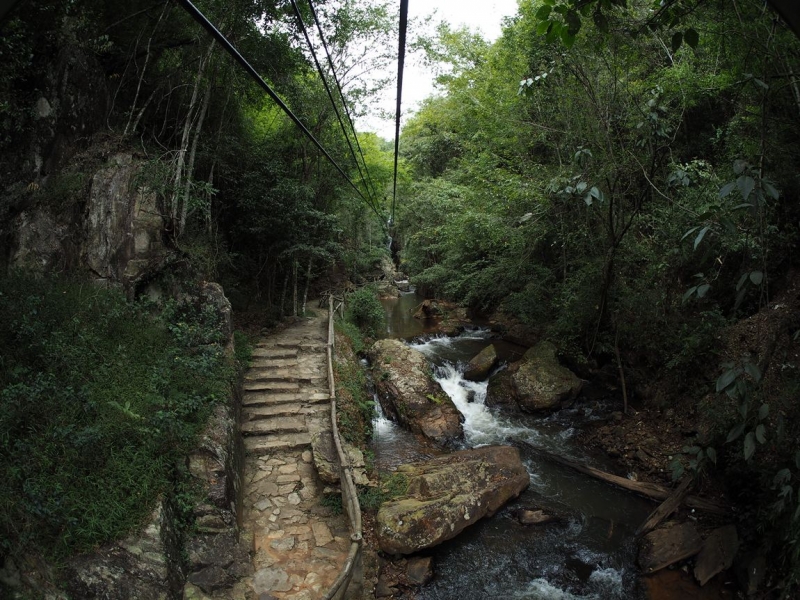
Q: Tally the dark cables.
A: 4